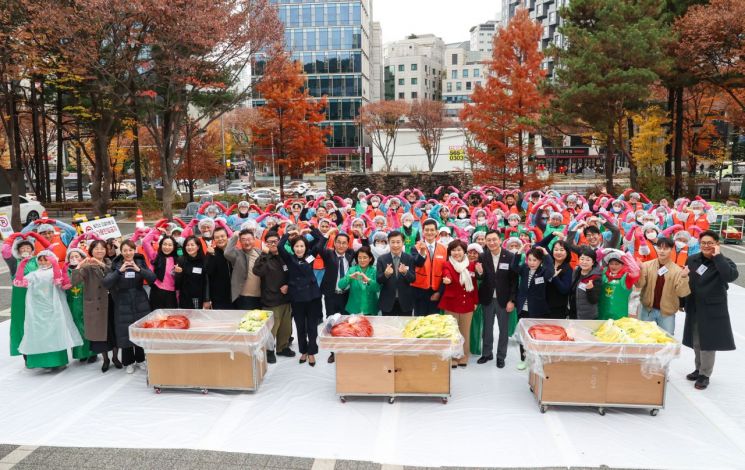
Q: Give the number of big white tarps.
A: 1